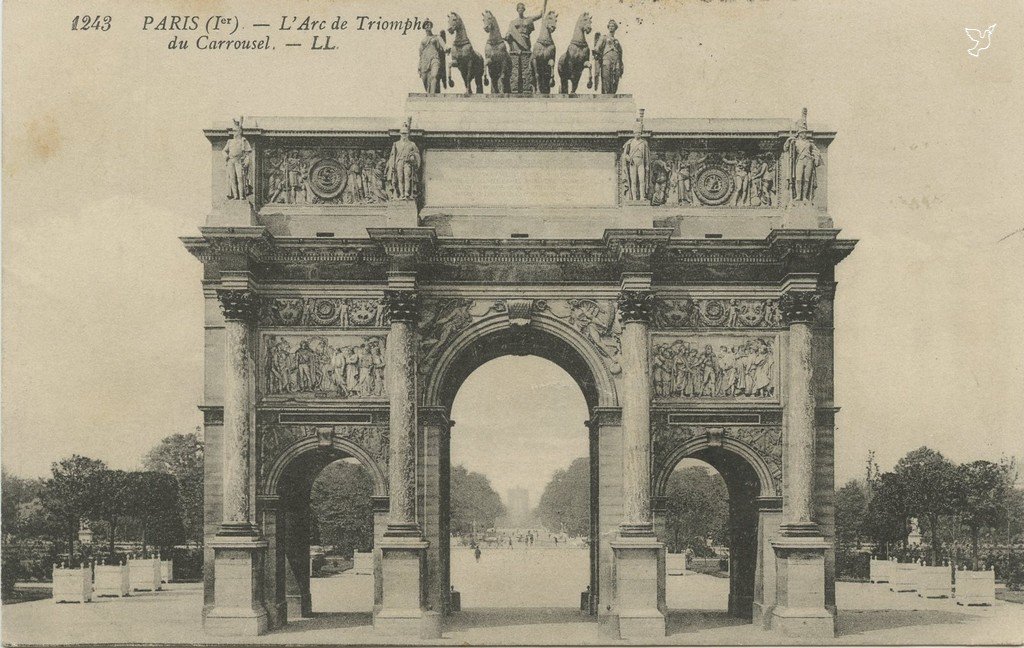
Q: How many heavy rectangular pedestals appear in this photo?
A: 4